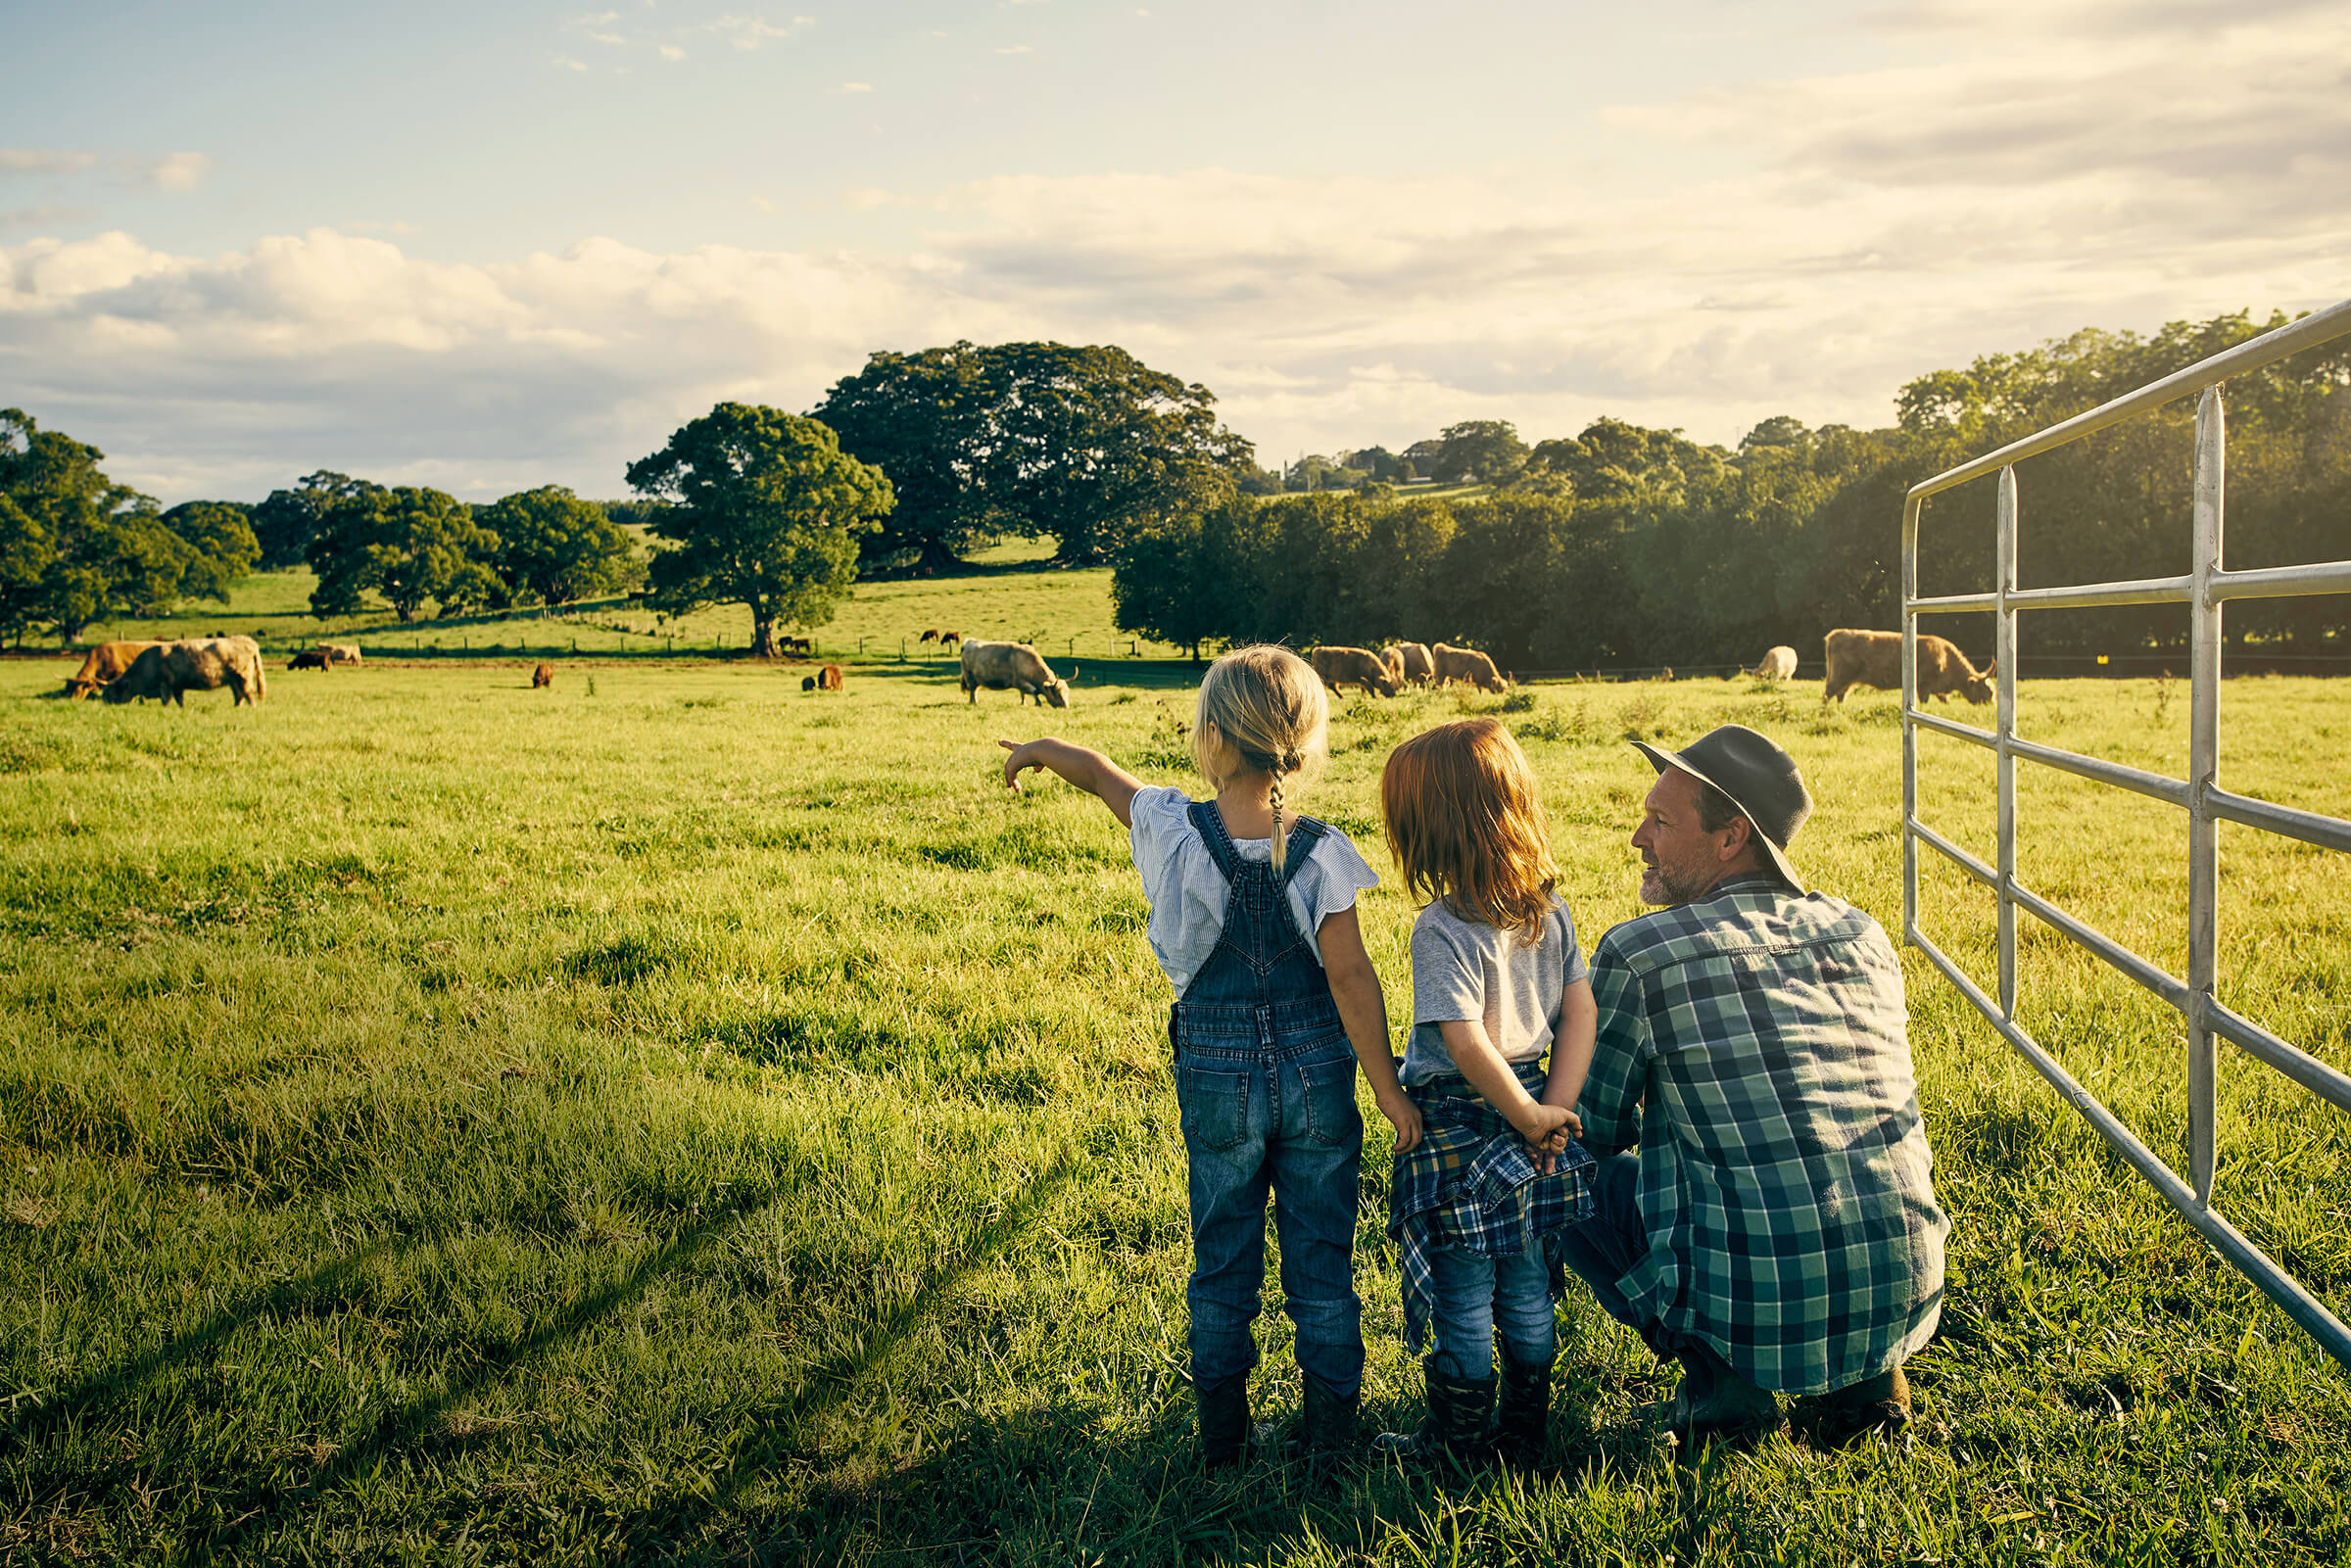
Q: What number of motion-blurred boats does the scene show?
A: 0